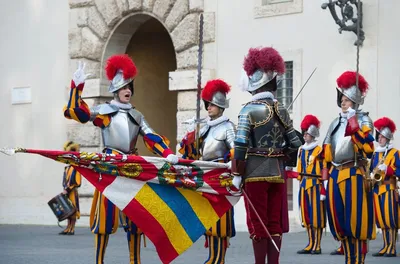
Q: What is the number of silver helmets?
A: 6